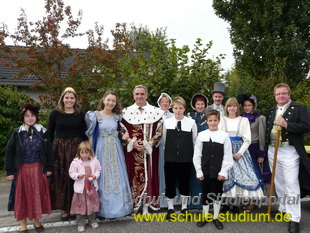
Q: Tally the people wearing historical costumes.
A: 12